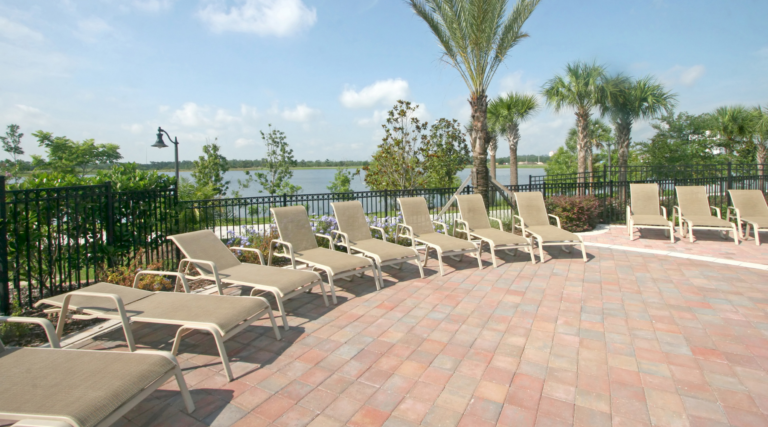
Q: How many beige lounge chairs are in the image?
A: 11